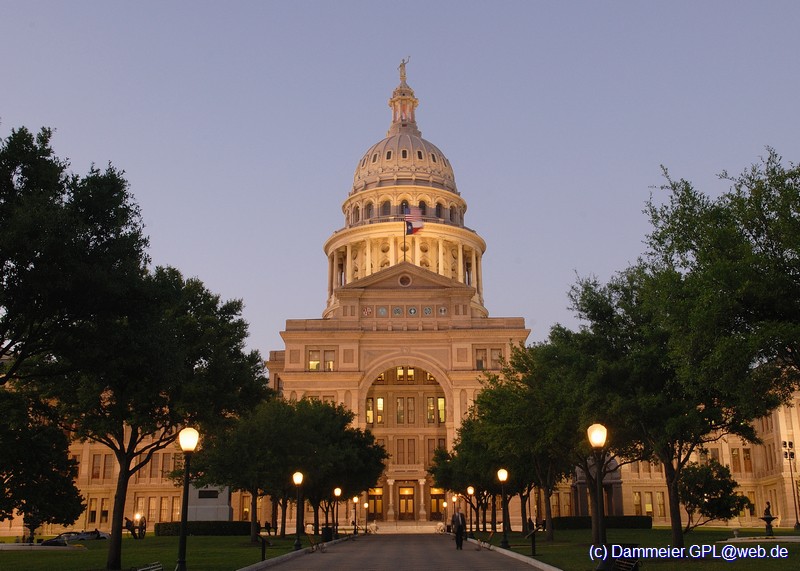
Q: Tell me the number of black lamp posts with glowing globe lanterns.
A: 10